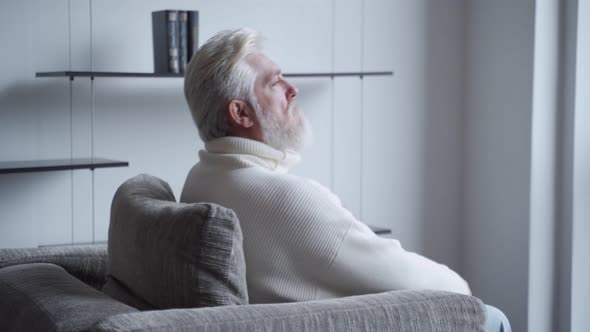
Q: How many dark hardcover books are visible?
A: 3